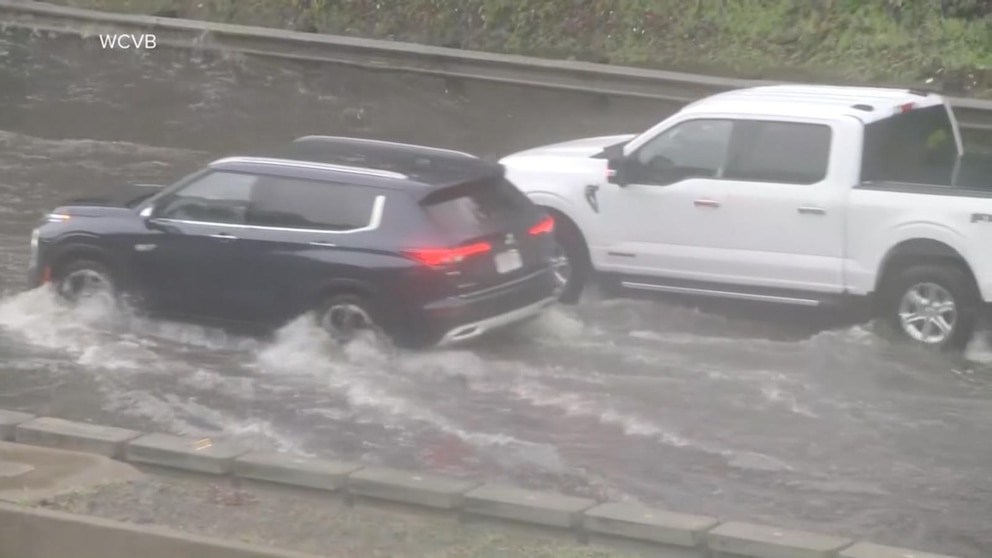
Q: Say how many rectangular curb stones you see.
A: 9